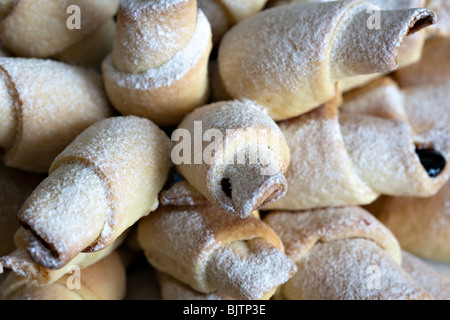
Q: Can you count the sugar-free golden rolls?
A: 0